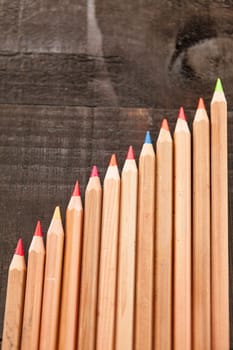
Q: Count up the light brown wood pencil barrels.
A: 12